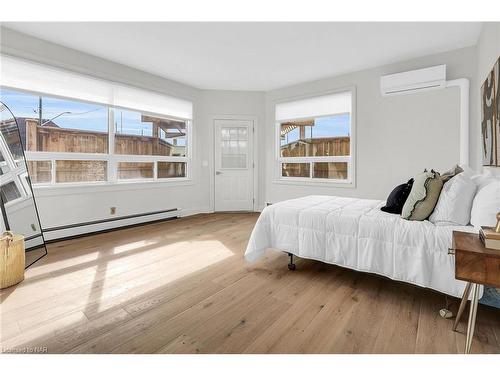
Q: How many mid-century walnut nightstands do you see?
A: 1